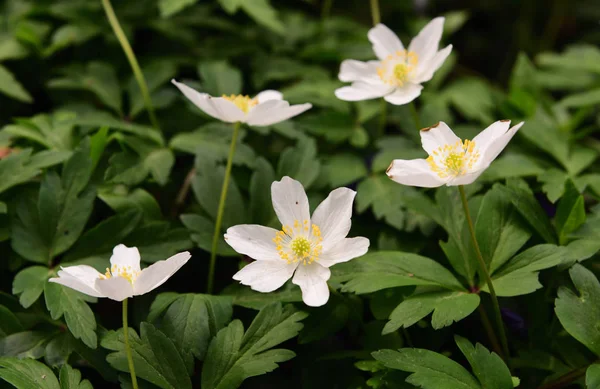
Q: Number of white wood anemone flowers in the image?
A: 5